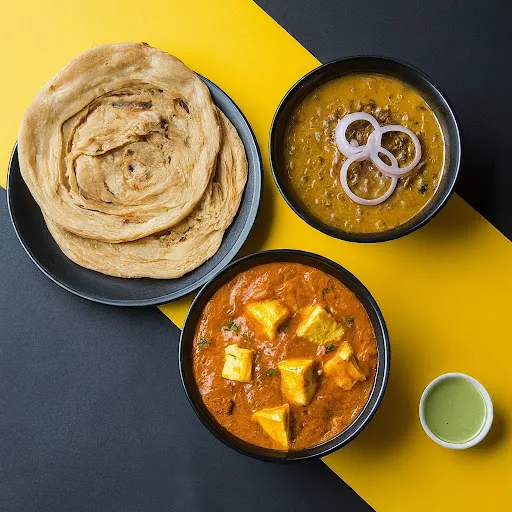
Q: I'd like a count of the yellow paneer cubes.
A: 6